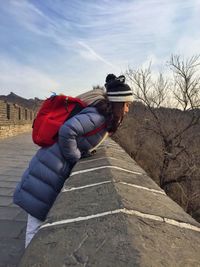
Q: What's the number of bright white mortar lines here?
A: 3